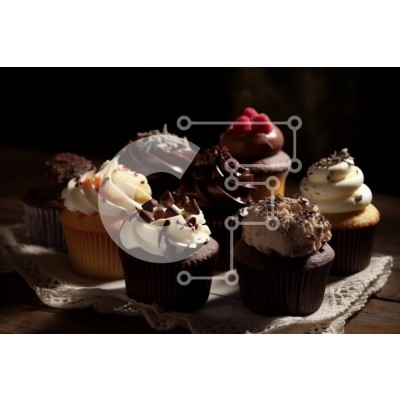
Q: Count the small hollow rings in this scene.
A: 10